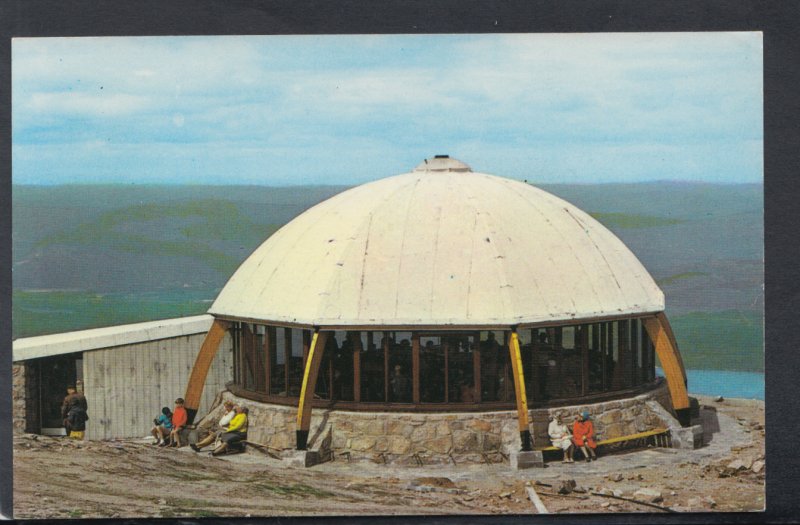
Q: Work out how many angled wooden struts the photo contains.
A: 4